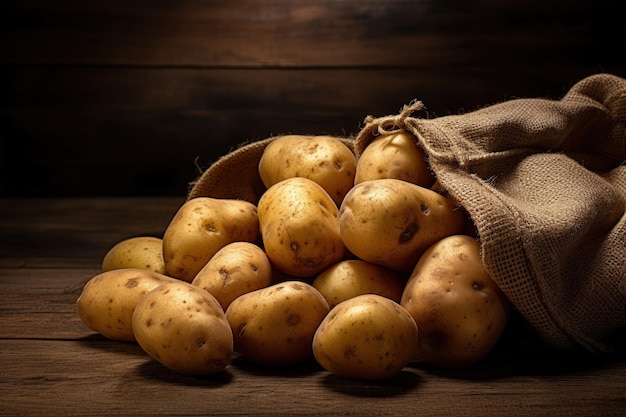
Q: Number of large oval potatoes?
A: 13